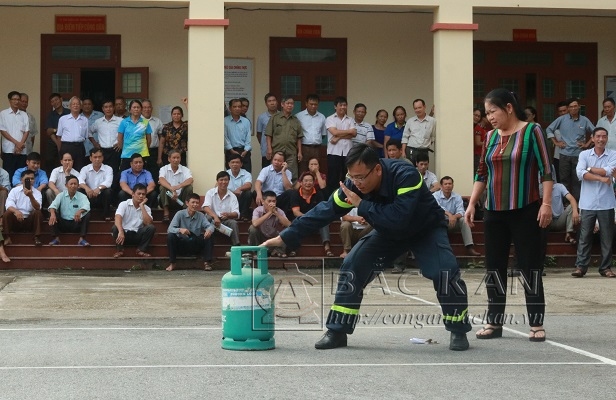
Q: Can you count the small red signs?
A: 3